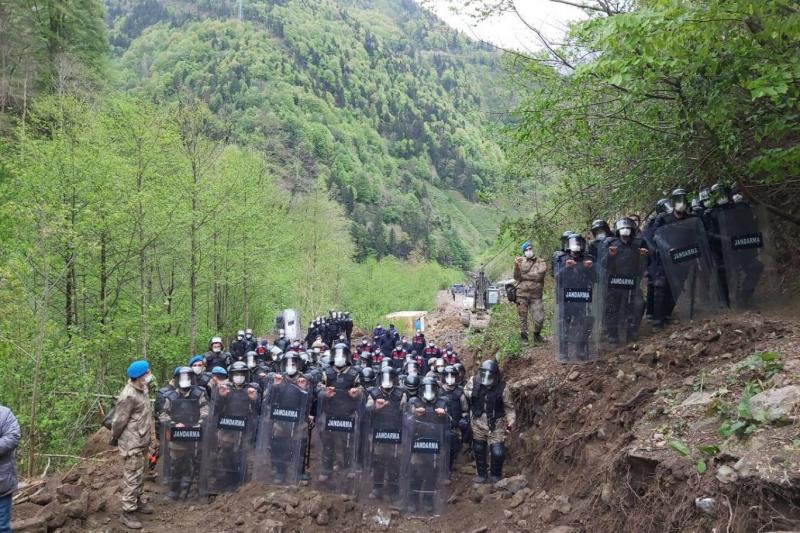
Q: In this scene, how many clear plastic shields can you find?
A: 10